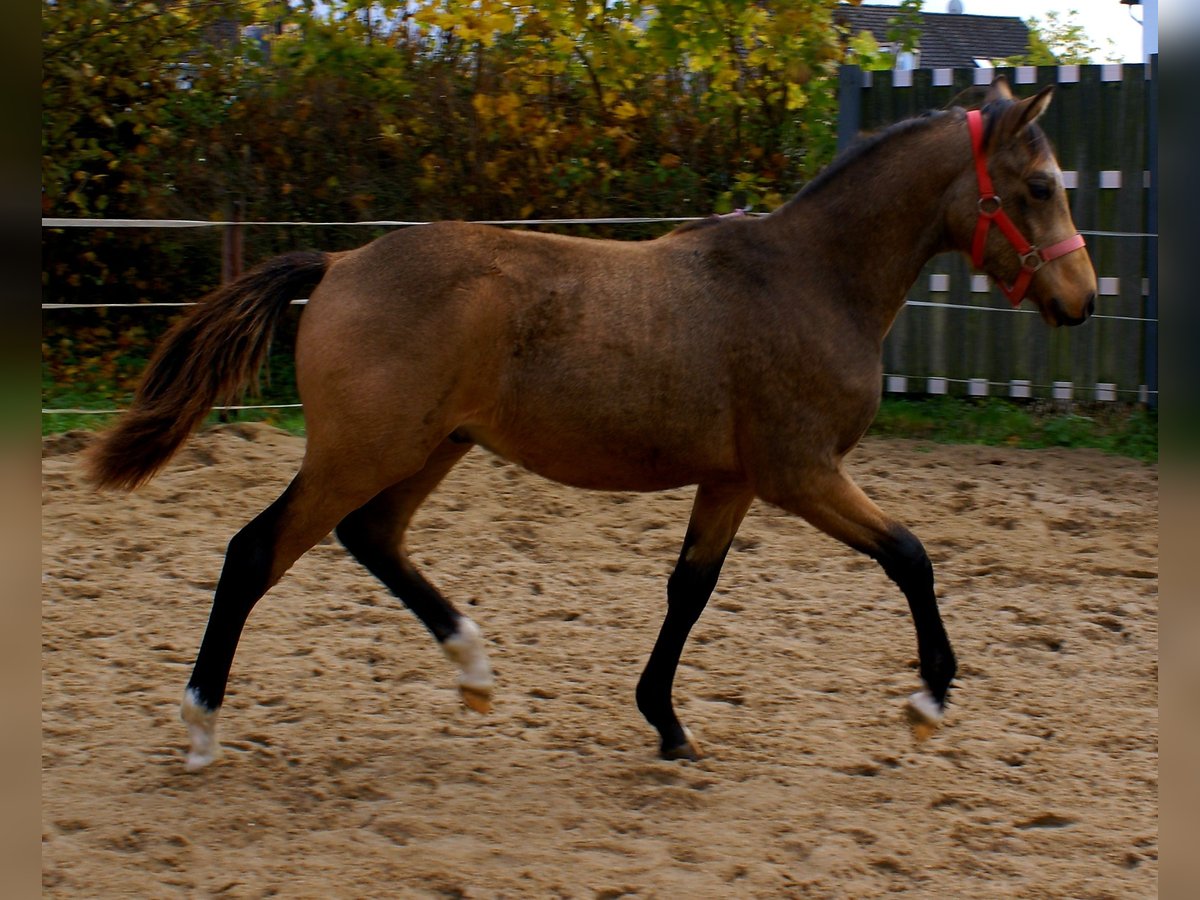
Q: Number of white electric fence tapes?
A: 3